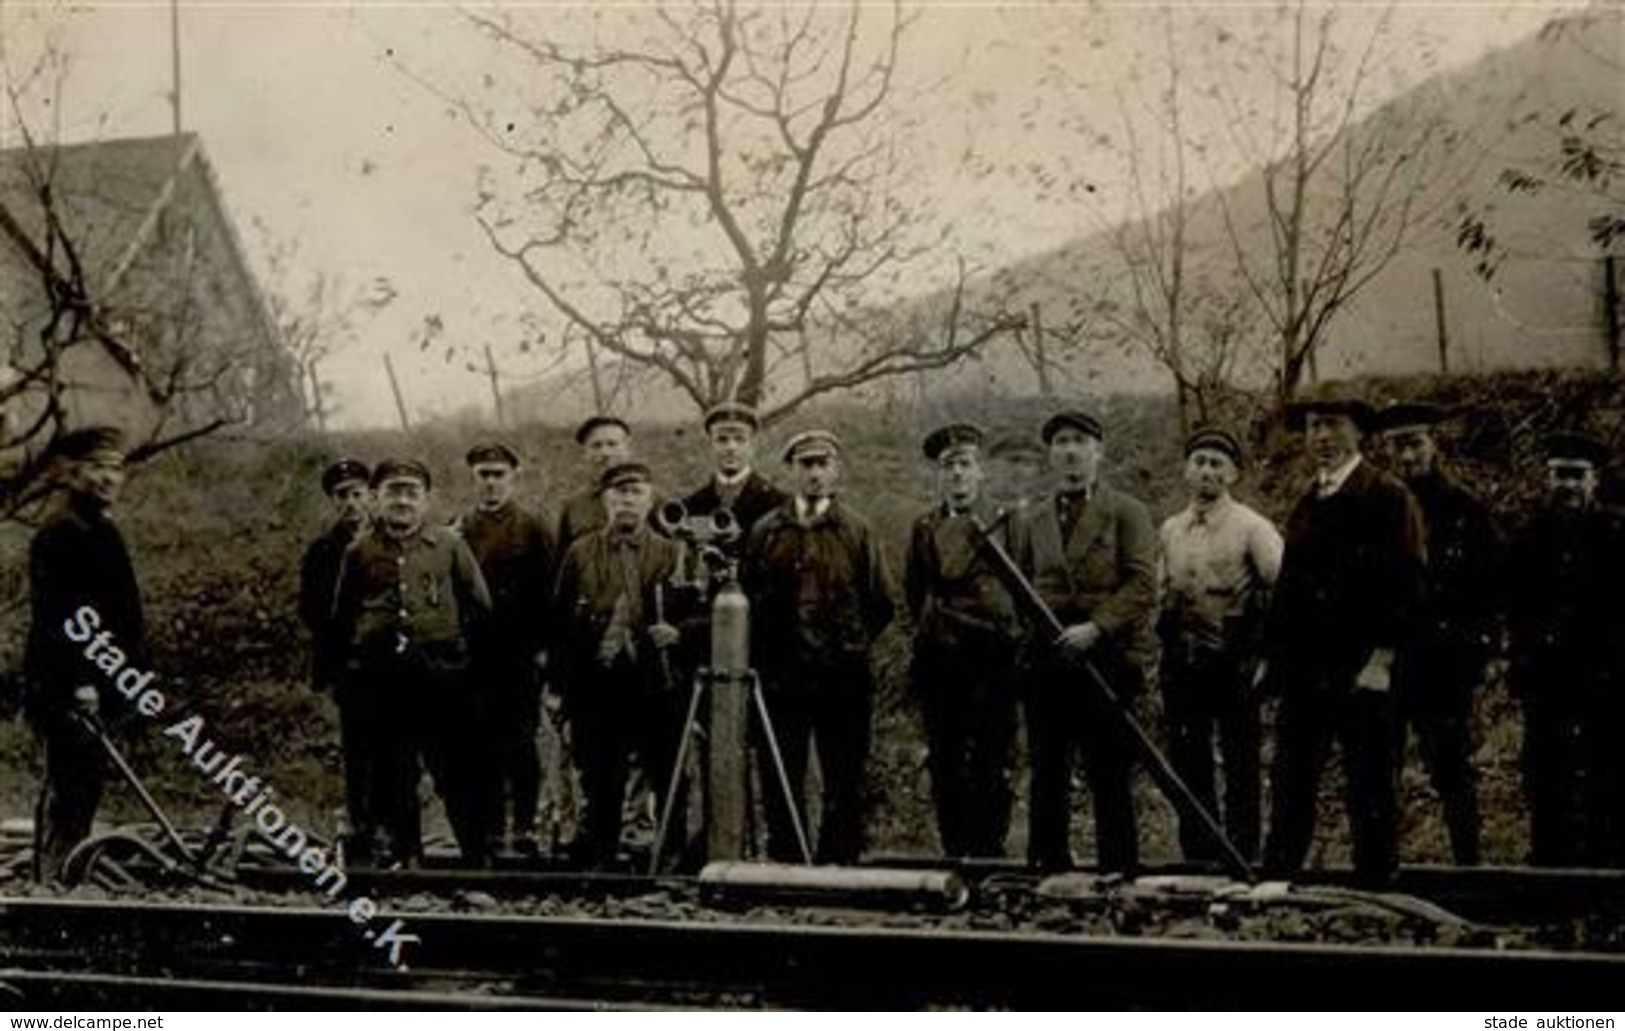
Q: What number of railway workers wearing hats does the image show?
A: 14